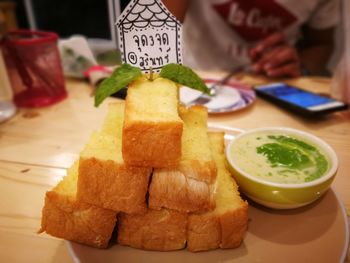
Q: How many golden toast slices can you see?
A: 6